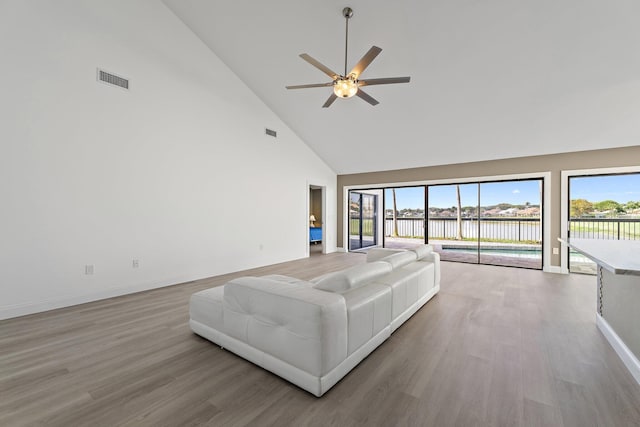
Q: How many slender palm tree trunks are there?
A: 2